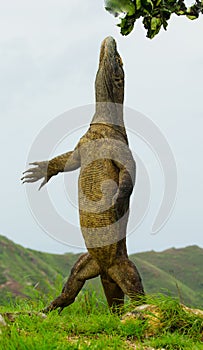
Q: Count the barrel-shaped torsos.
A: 1